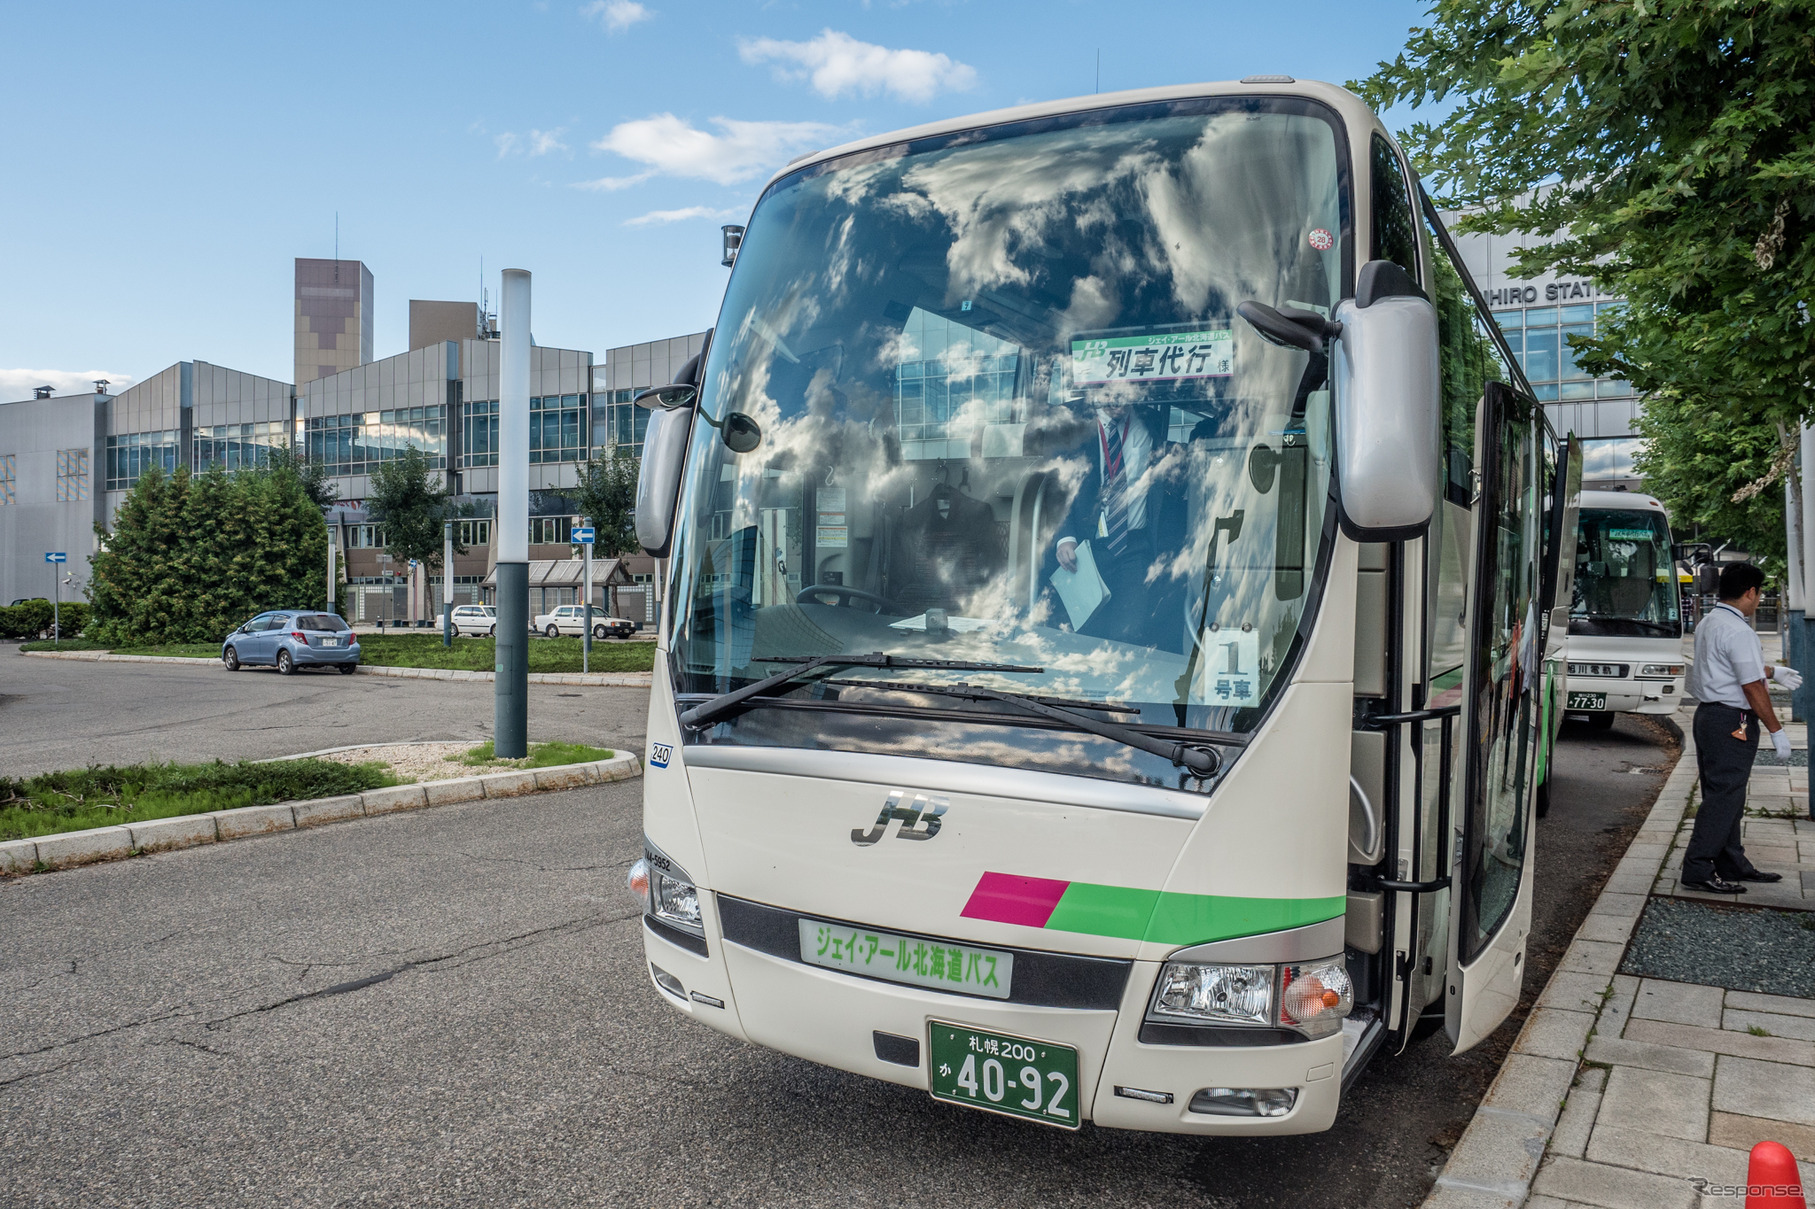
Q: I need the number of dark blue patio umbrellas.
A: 0